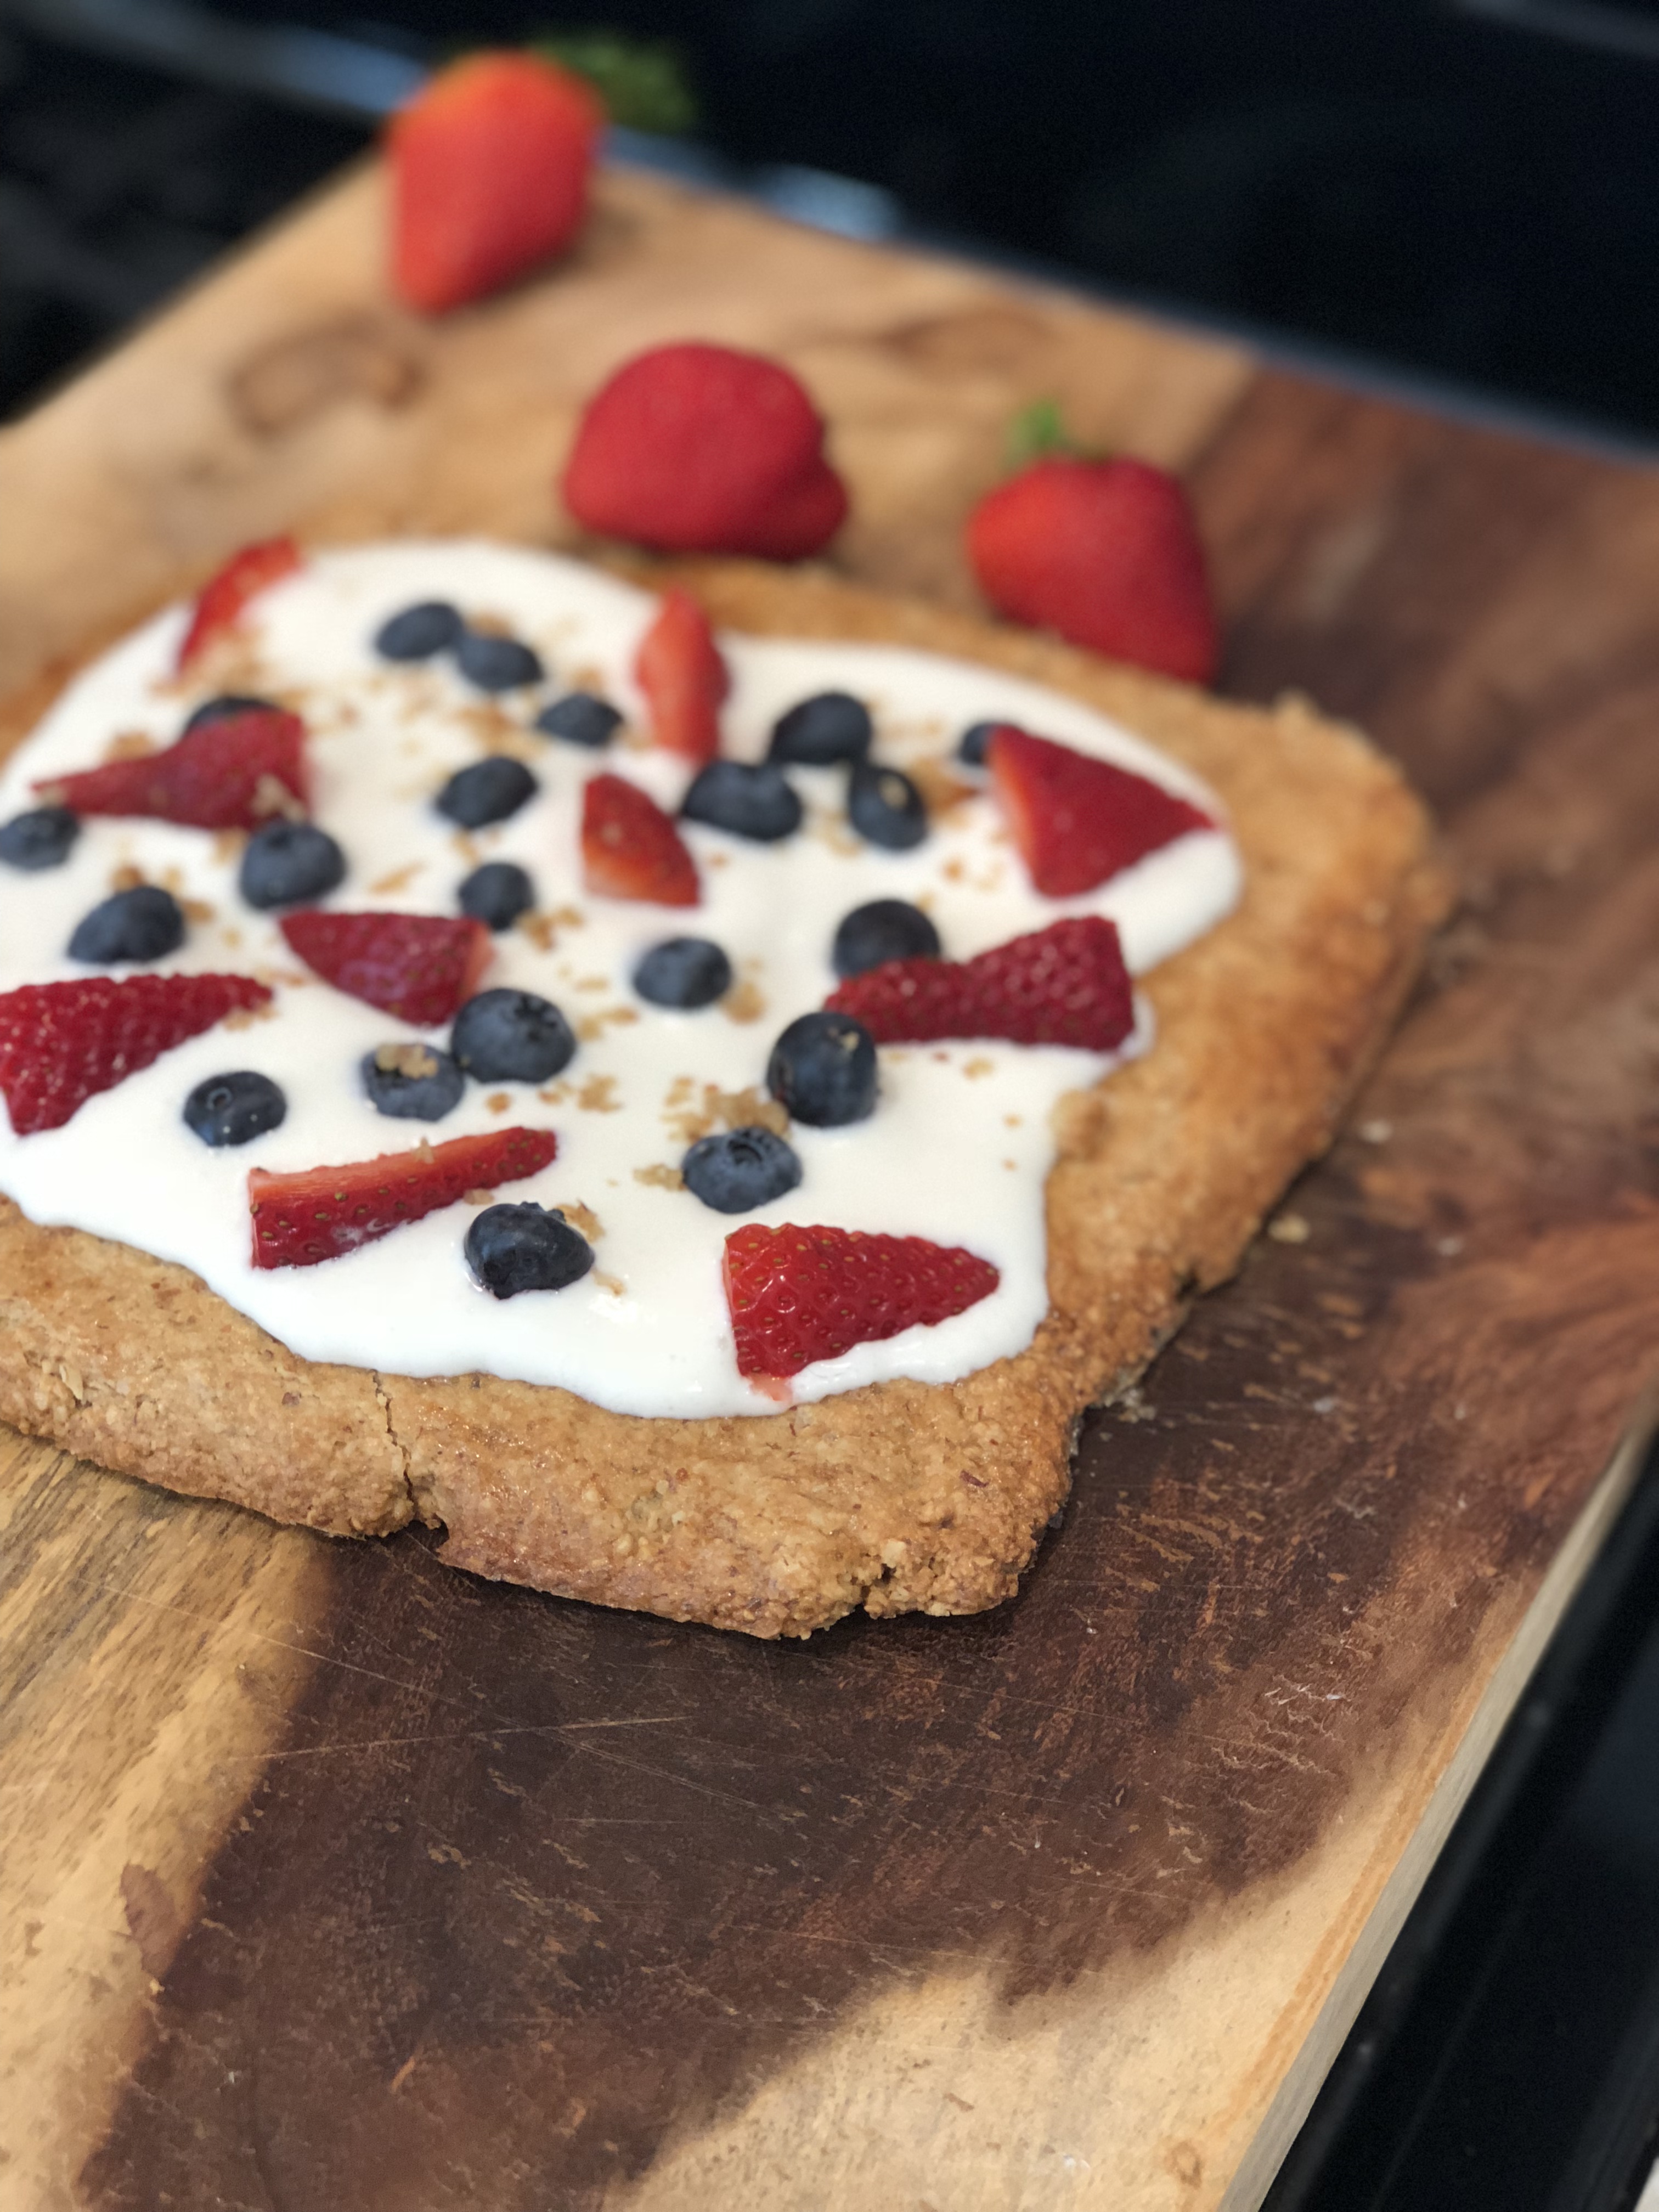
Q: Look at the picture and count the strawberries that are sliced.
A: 10